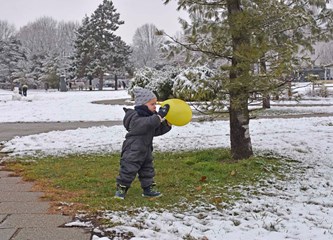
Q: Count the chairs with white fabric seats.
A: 0